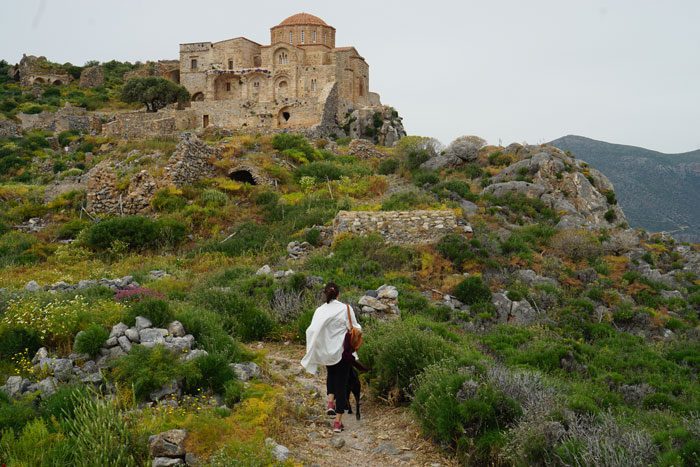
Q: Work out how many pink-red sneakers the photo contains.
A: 2